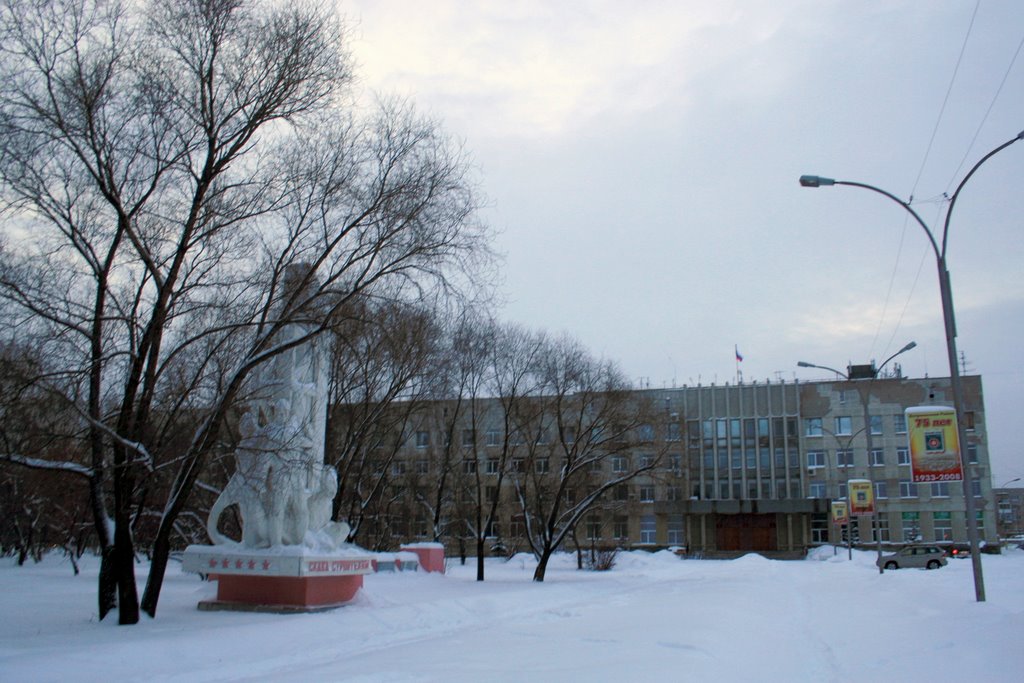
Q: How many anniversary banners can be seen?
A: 3